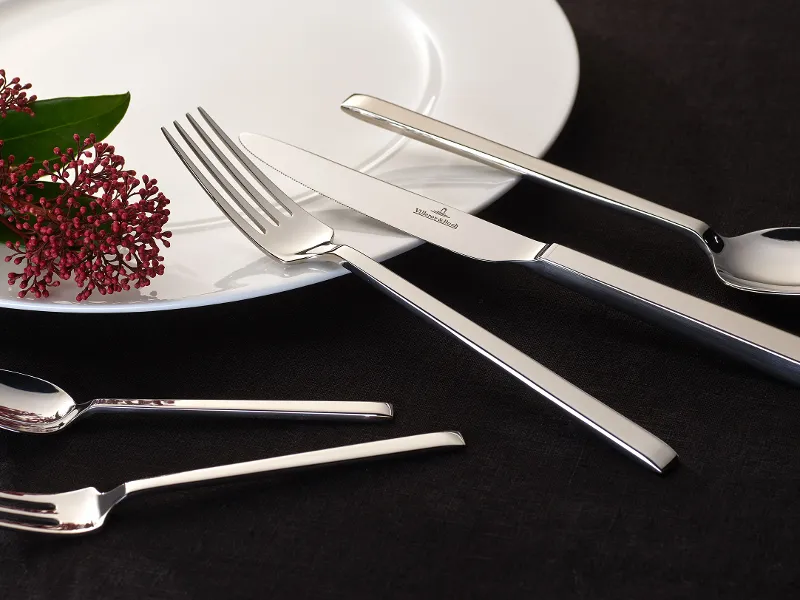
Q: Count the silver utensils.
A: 5